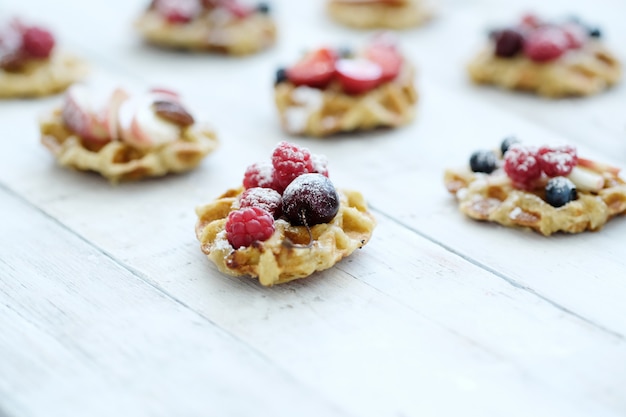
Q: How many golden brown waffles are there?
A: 8